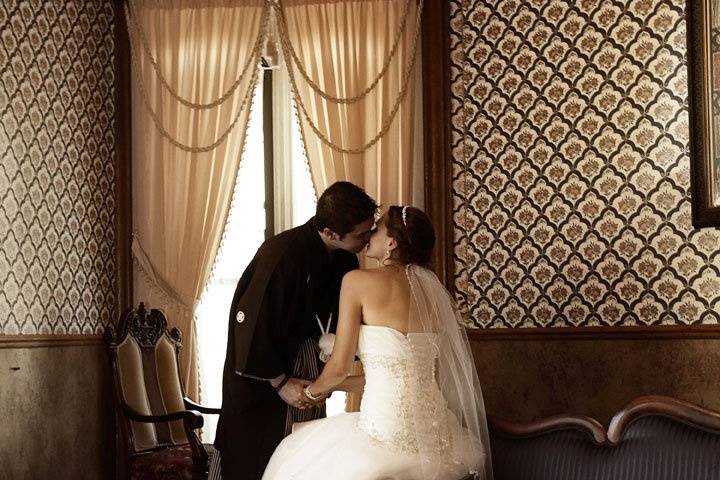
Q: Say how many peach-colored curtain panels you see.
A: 2